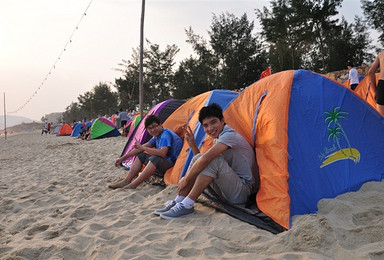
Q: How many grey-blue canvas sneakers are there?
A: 2